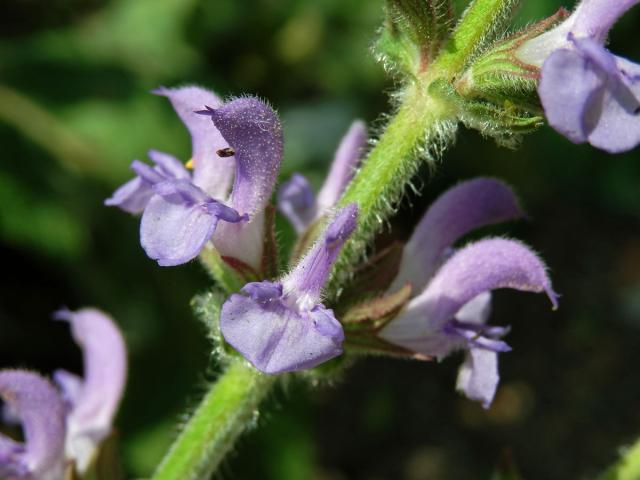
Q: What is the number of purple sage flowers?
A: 9